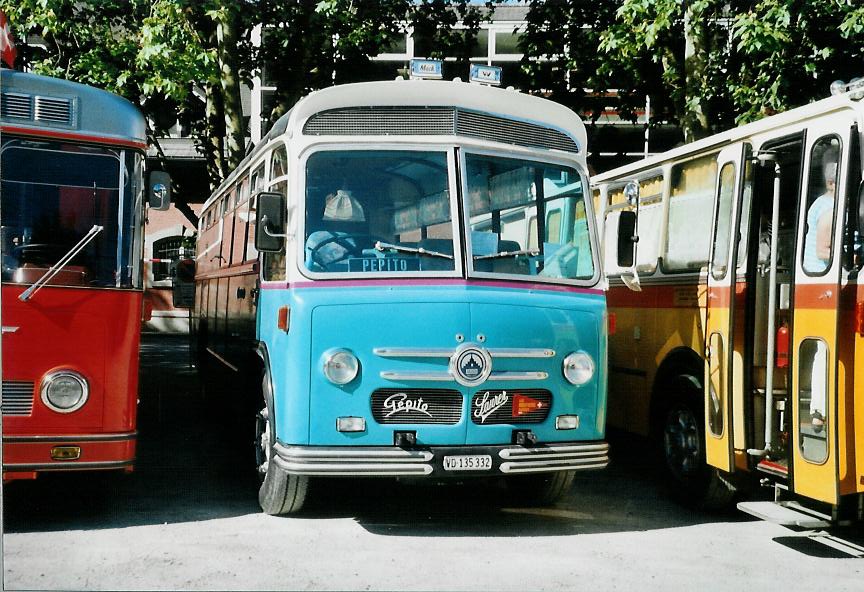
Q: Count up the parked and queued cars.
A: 0